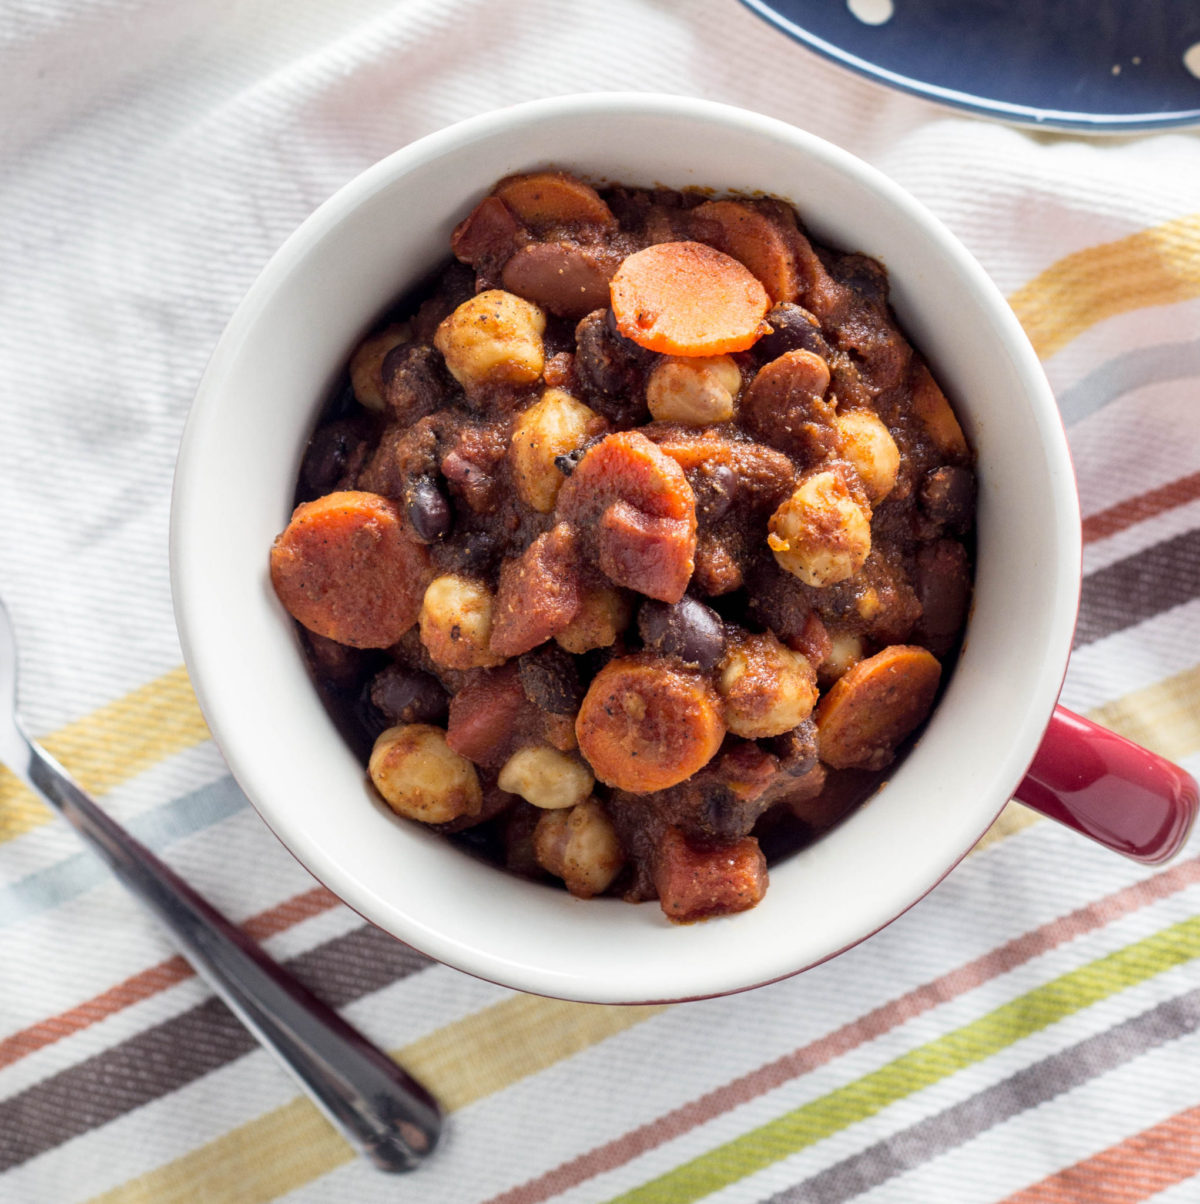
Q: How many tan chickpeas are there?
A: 13